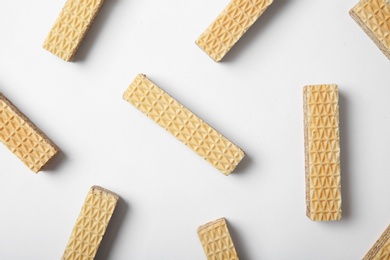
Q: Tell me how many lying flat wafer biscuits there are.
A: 9